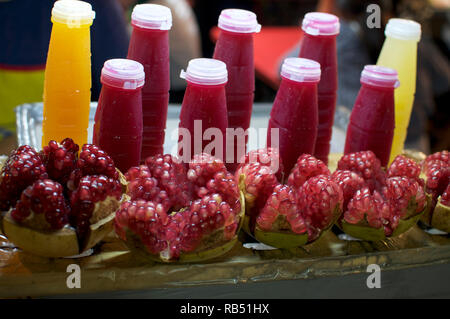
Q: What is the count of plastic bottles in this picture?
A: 9